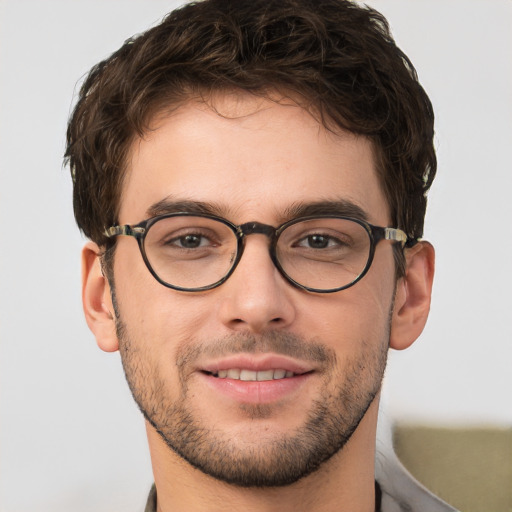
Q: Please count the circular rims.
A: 2